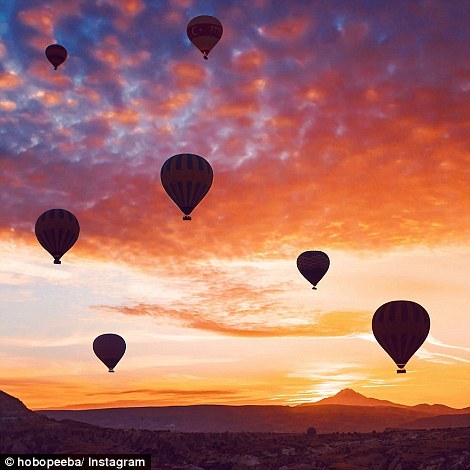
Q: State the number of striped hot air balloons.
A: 3